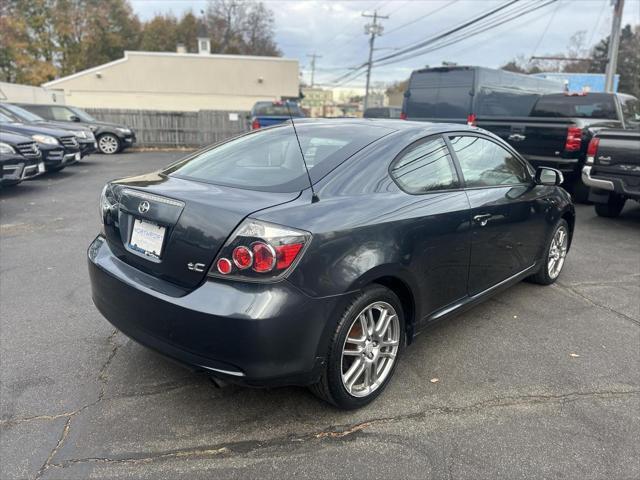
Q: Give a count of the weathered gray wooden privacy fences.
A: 1